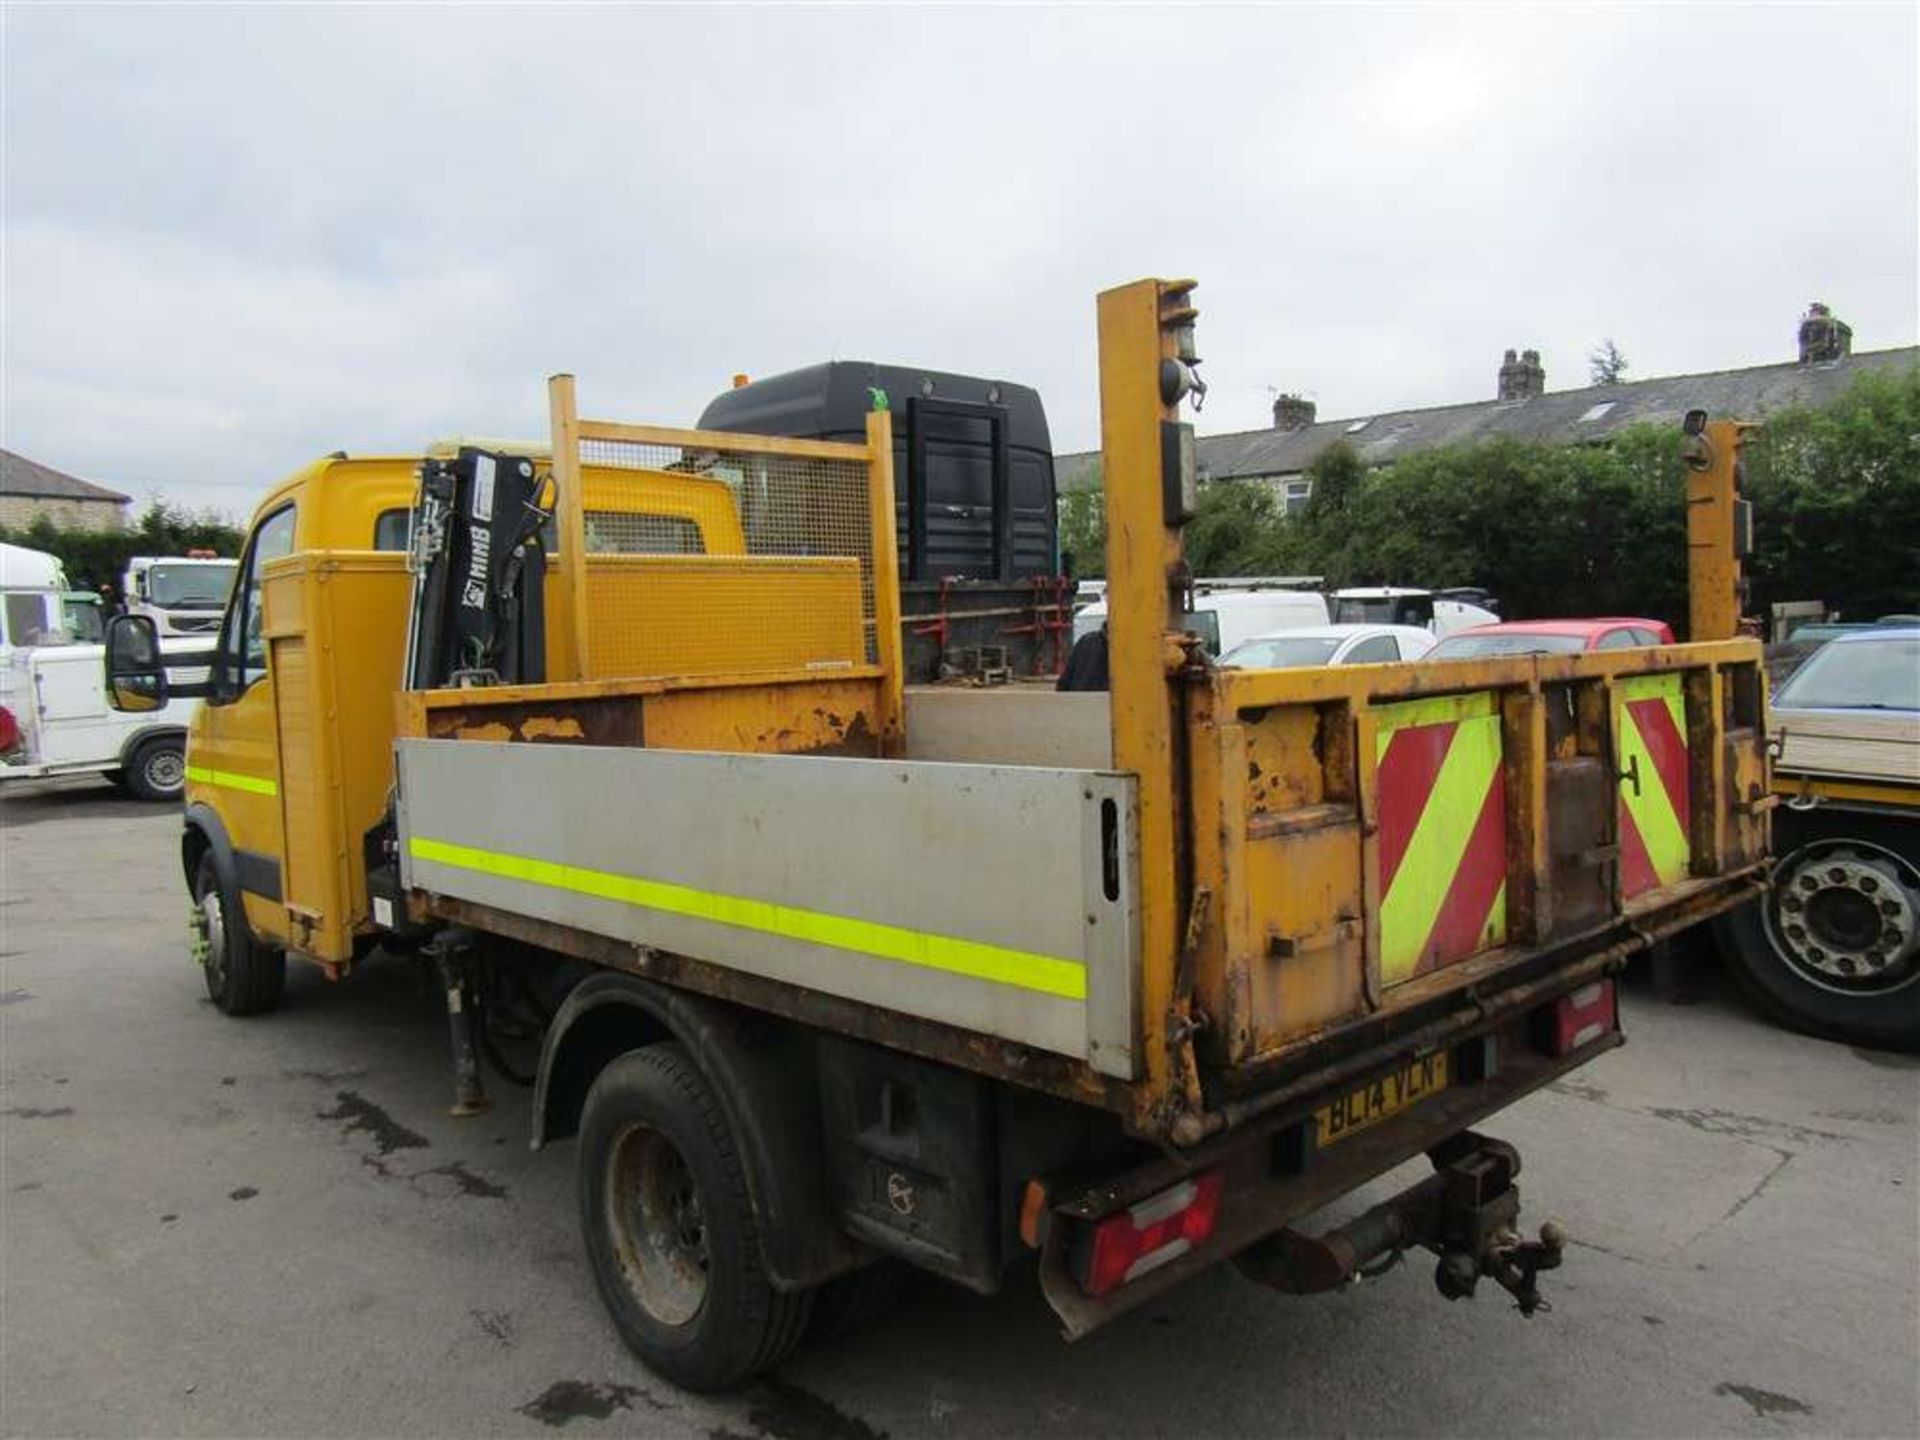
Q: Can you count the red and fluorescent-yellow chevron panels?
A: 2